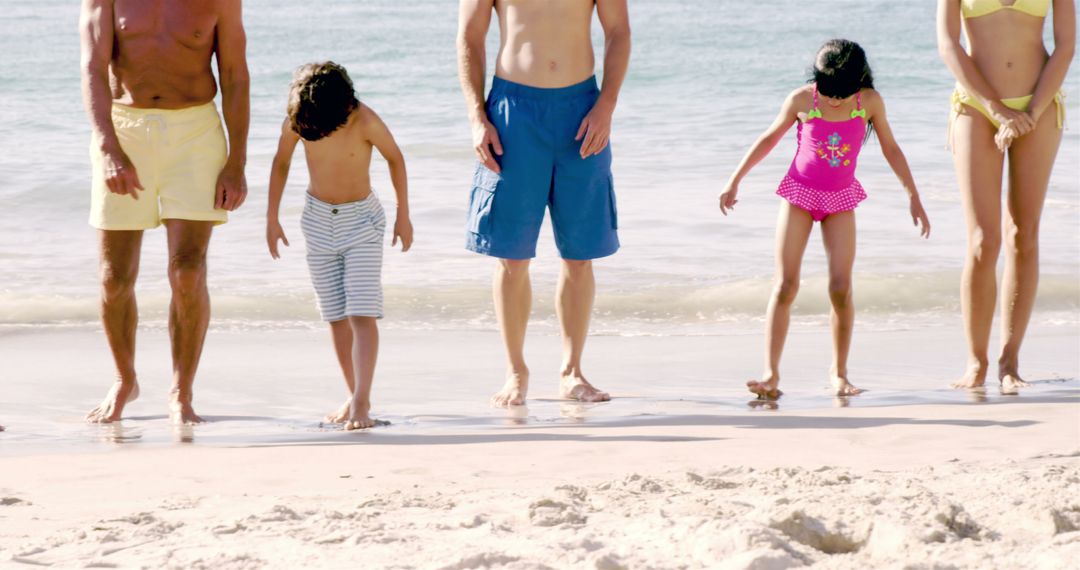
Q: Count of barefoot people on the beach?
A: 5